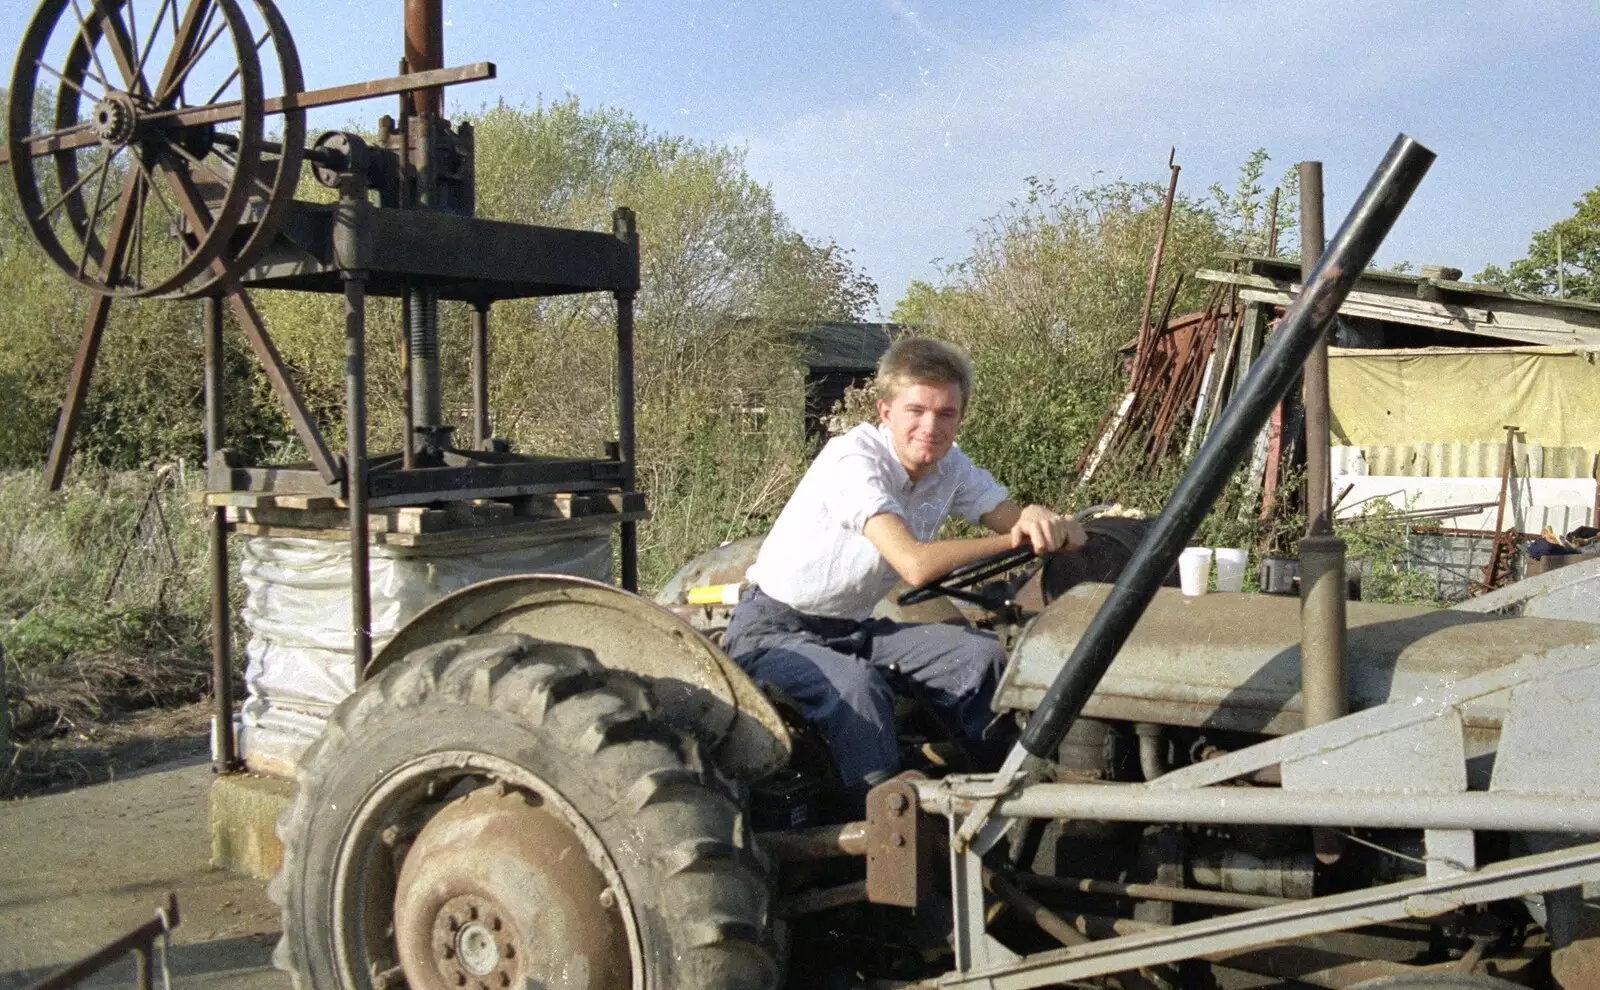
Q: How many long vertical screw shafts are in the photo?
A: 1